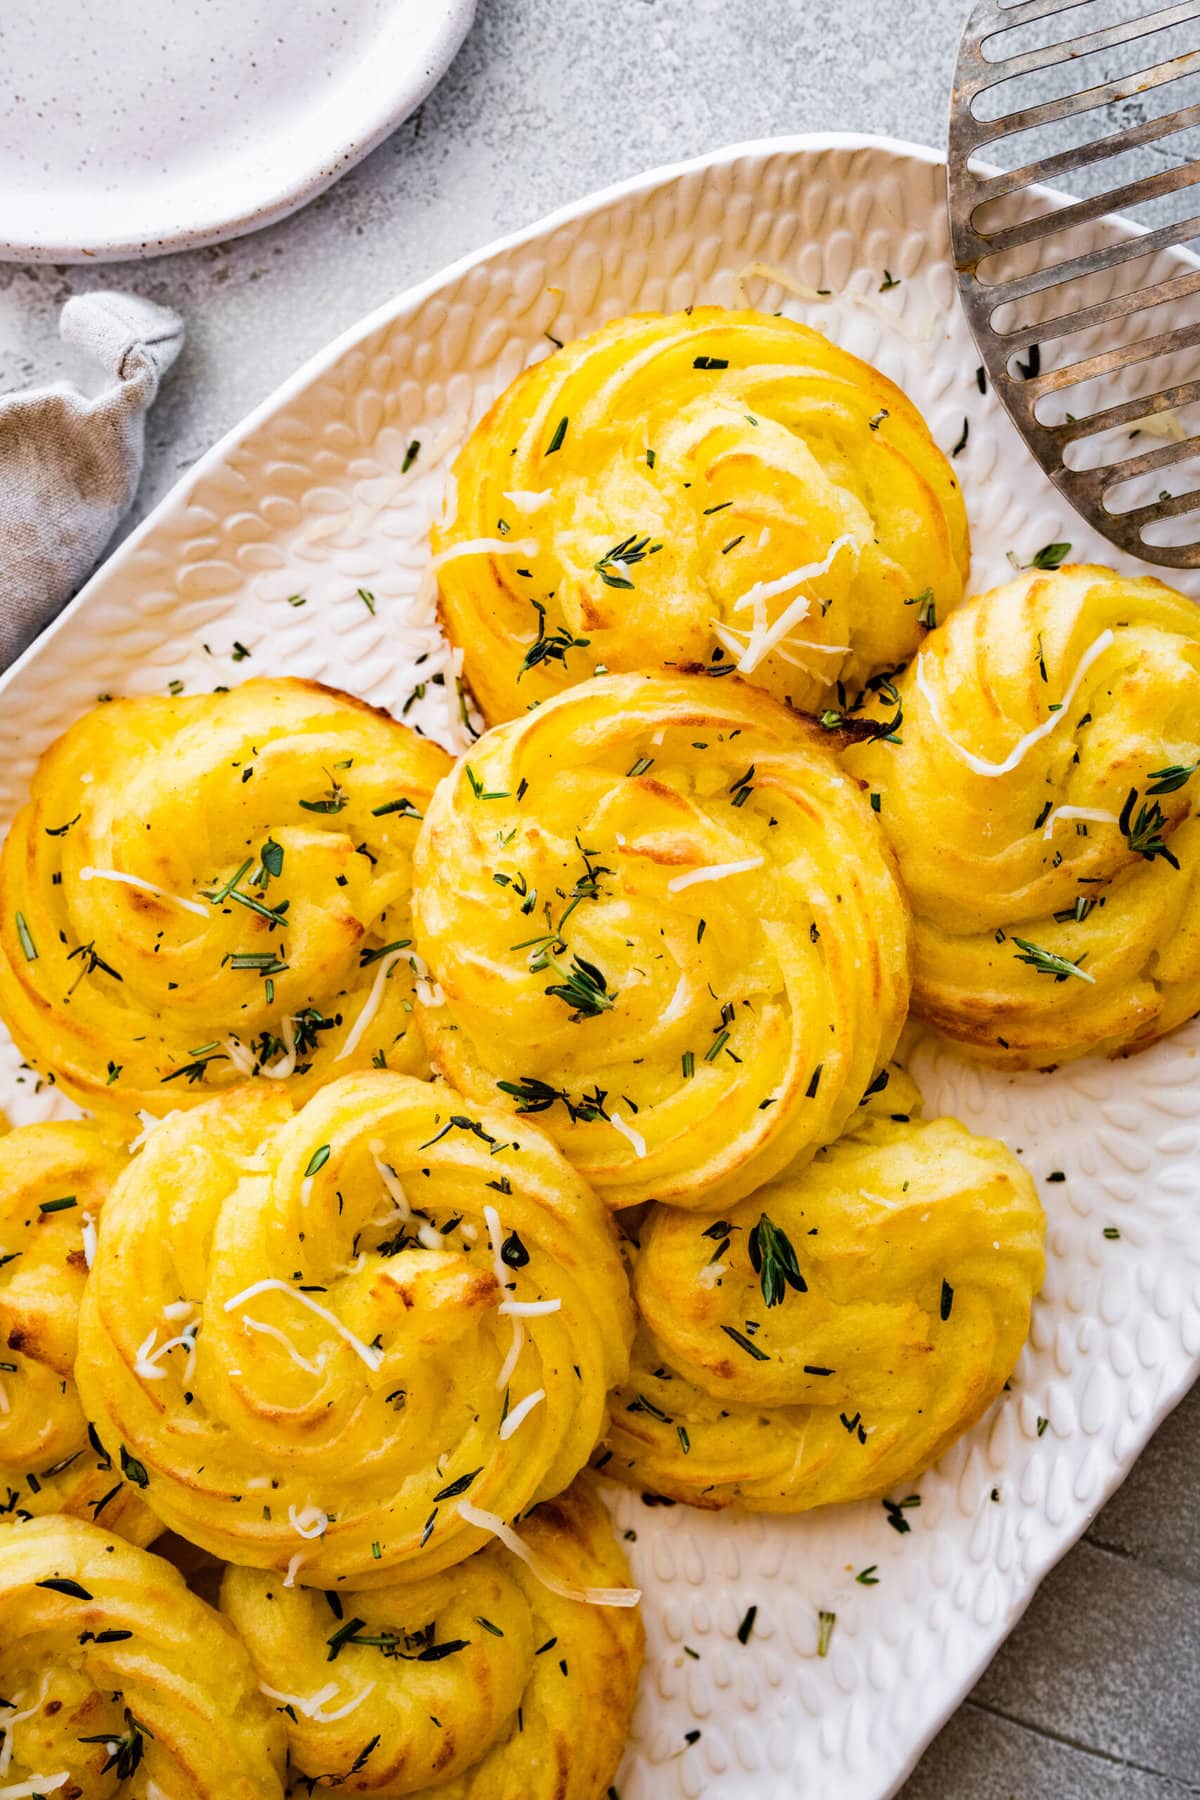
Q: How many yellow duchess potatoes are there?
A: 9